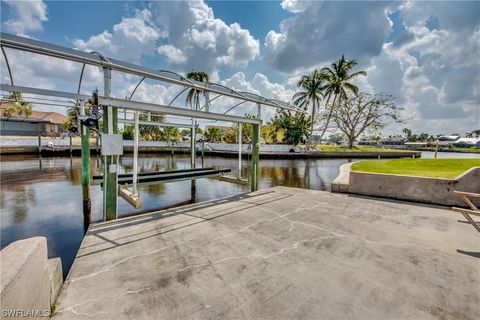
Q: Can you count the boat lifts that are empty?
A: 1